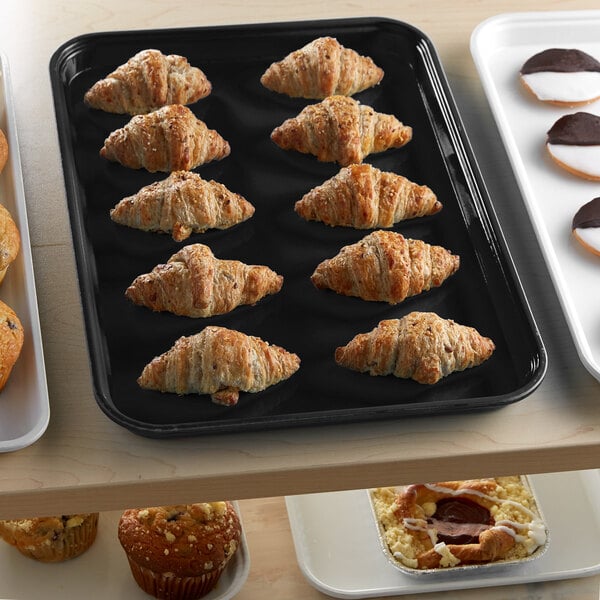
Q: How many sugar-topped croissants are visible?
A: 10